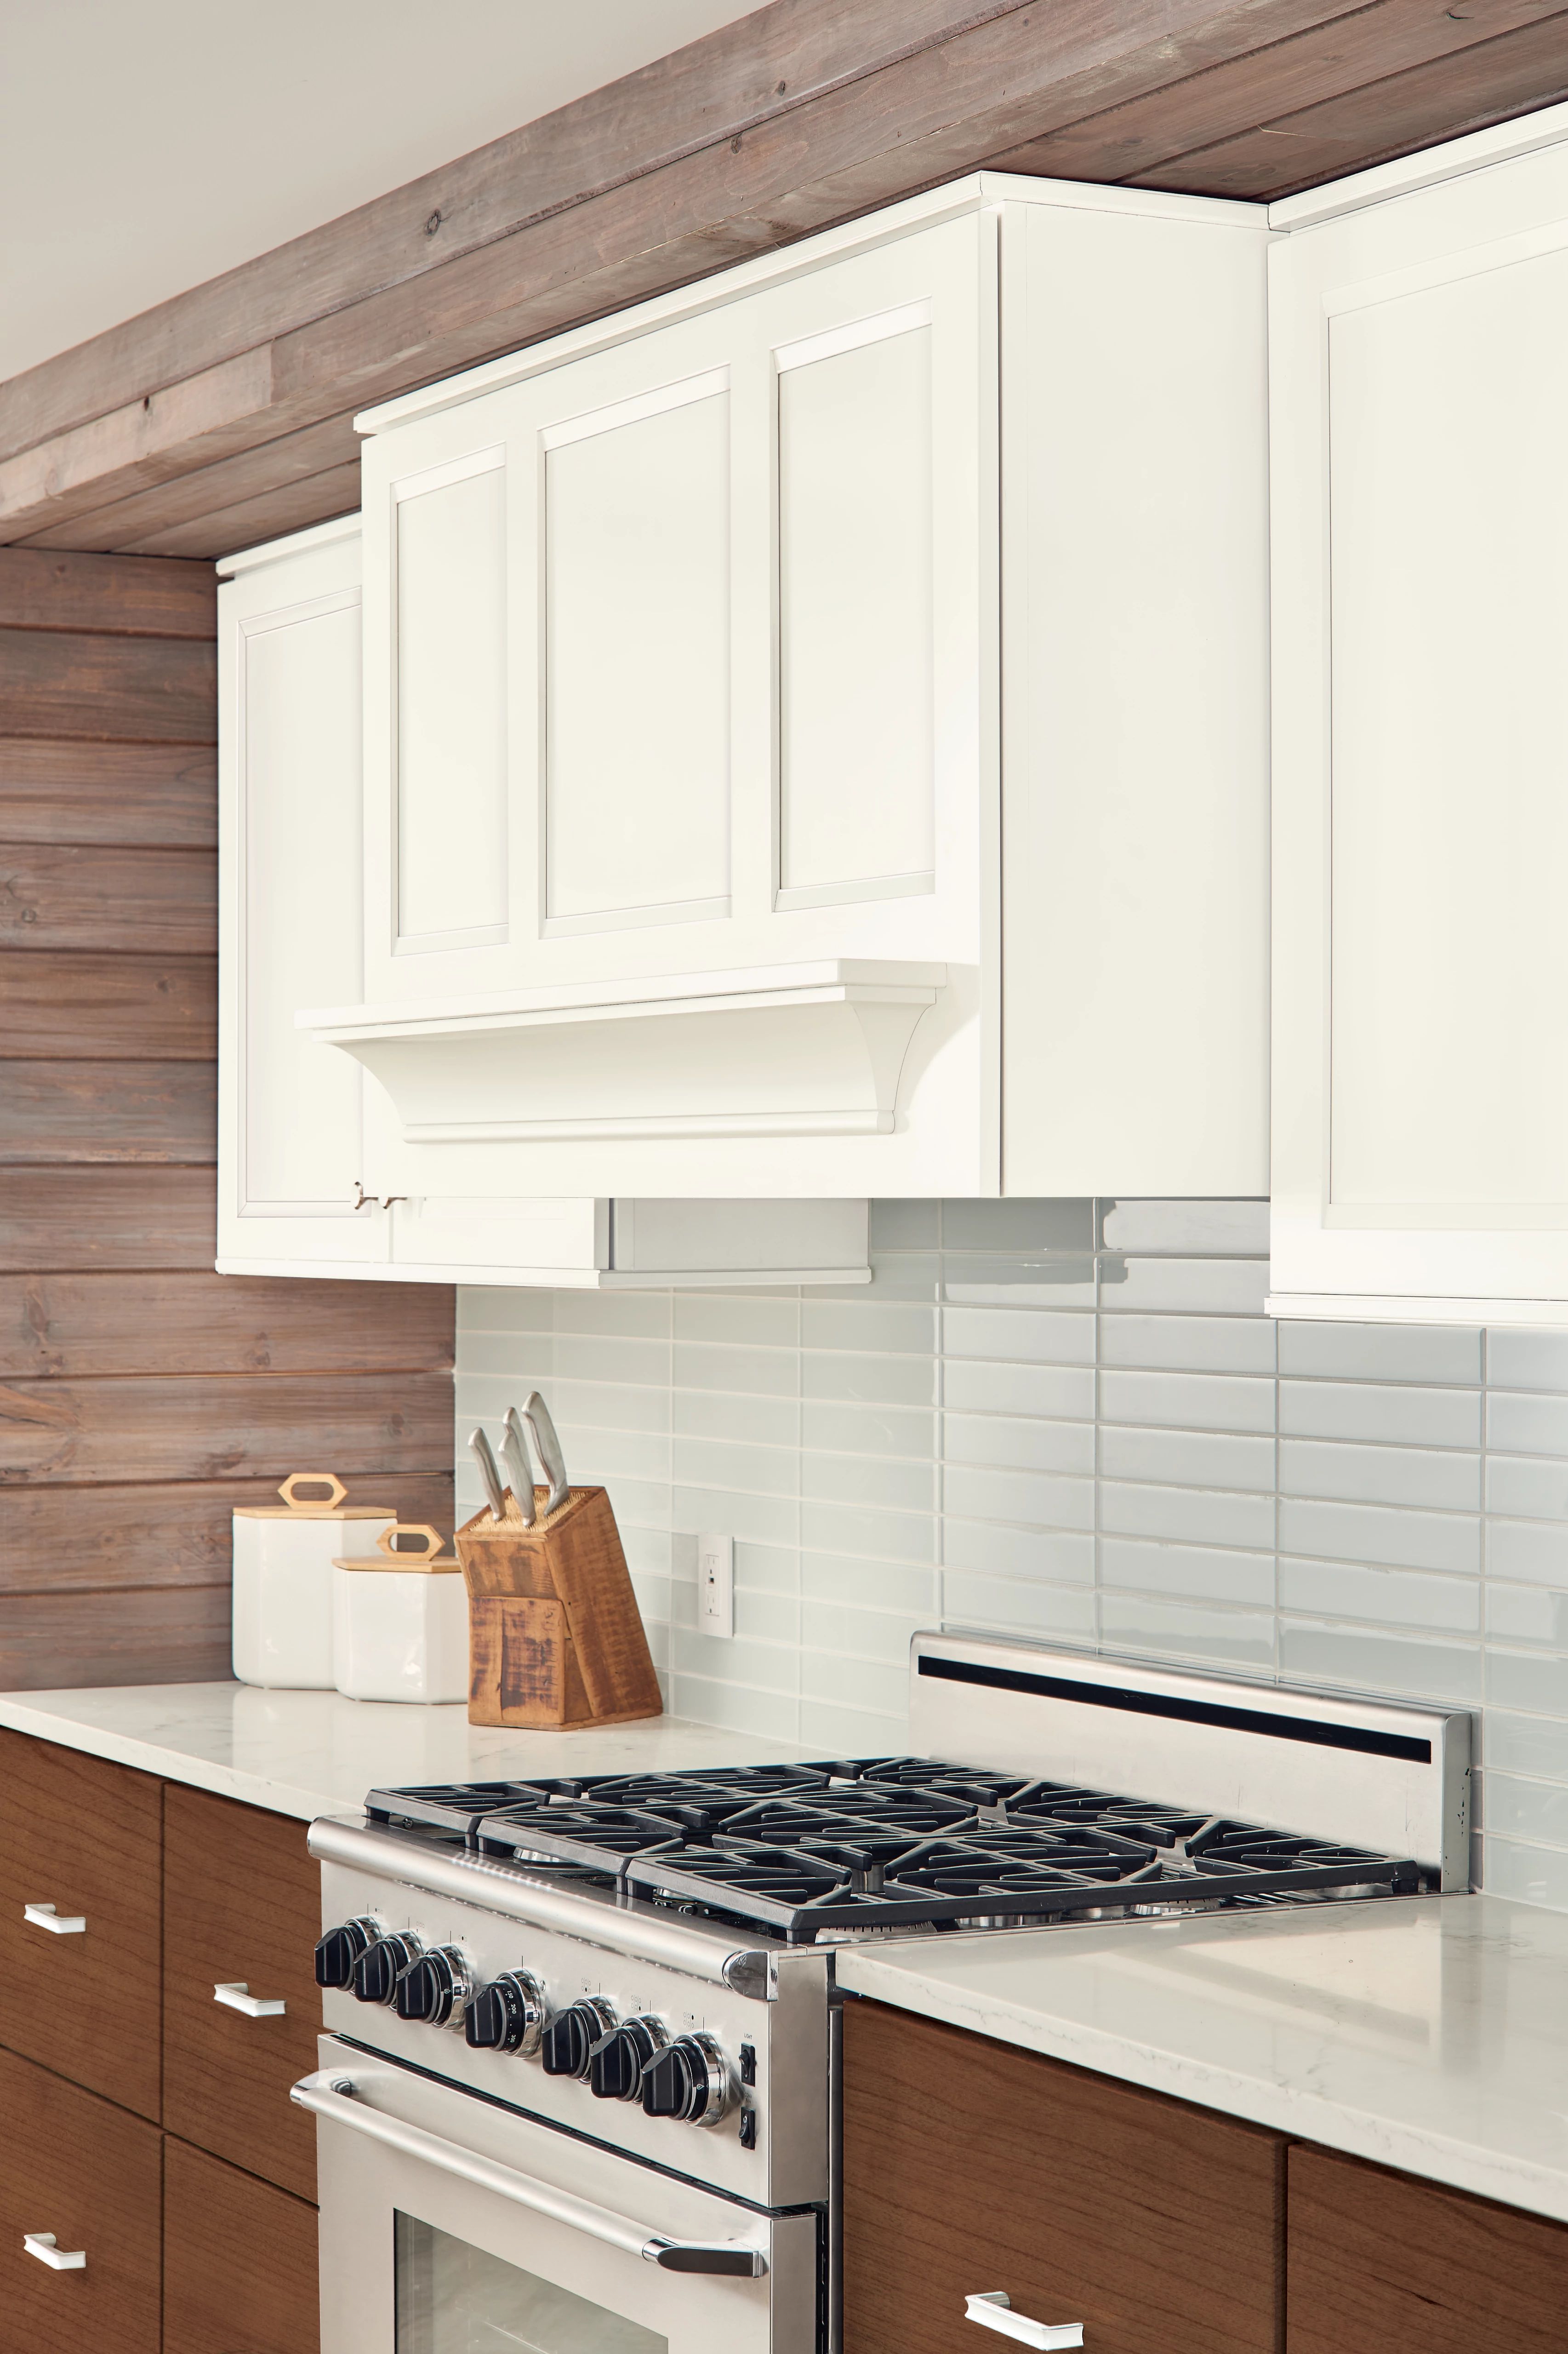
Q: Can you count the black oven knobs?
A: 7